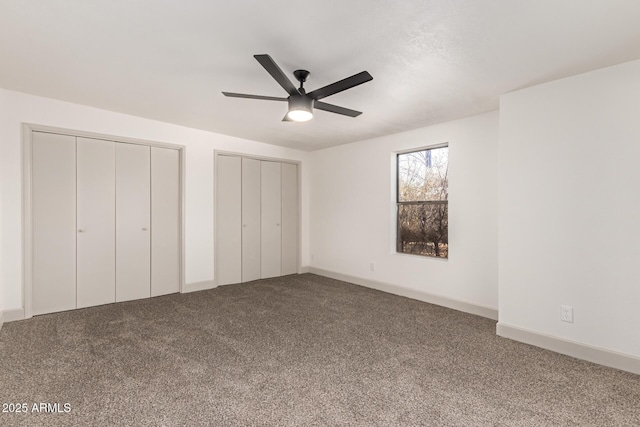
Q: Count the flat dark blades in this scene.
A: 5